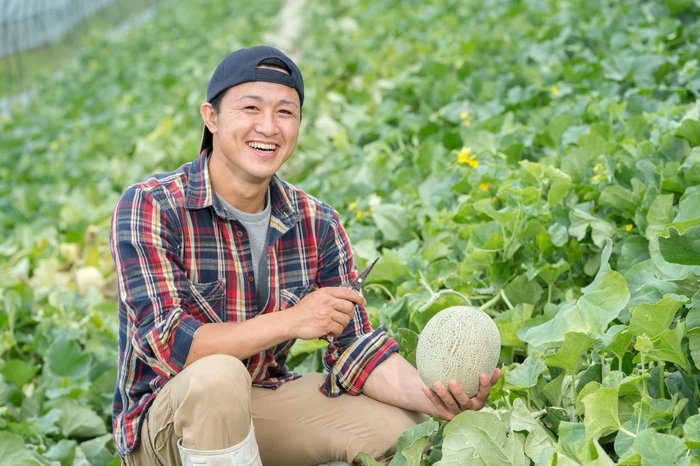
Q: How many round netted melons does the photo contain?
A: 1